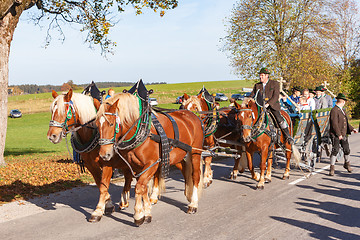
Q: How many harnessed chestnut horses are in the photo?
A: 4